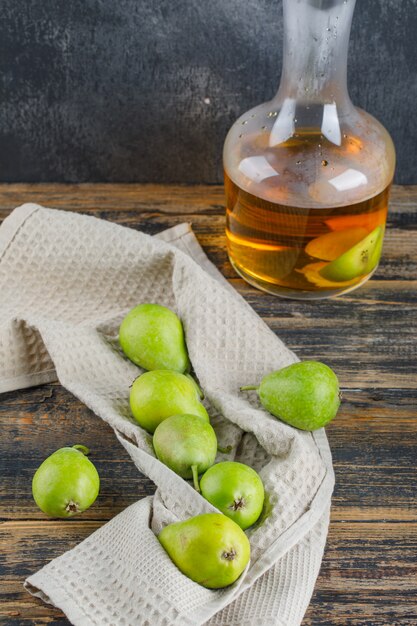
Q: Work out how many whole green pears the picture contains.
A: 7